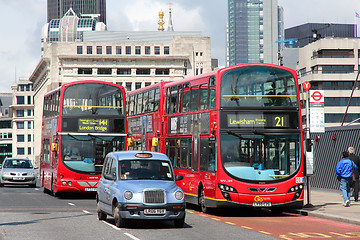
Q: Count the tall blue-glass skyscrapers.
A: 1